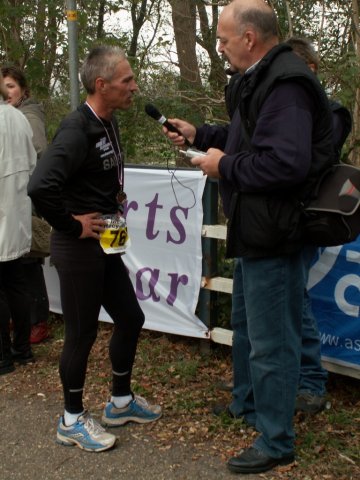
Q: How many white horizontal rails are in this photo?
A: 3